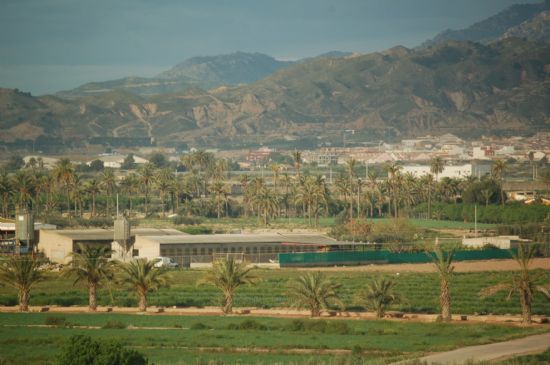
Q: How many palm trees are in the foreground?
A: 8